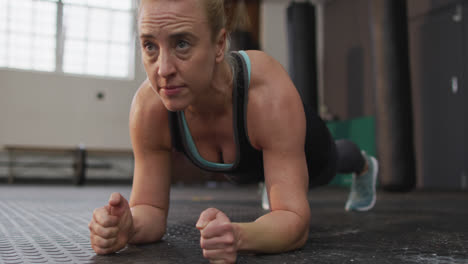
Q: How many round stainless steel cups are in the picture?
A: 0